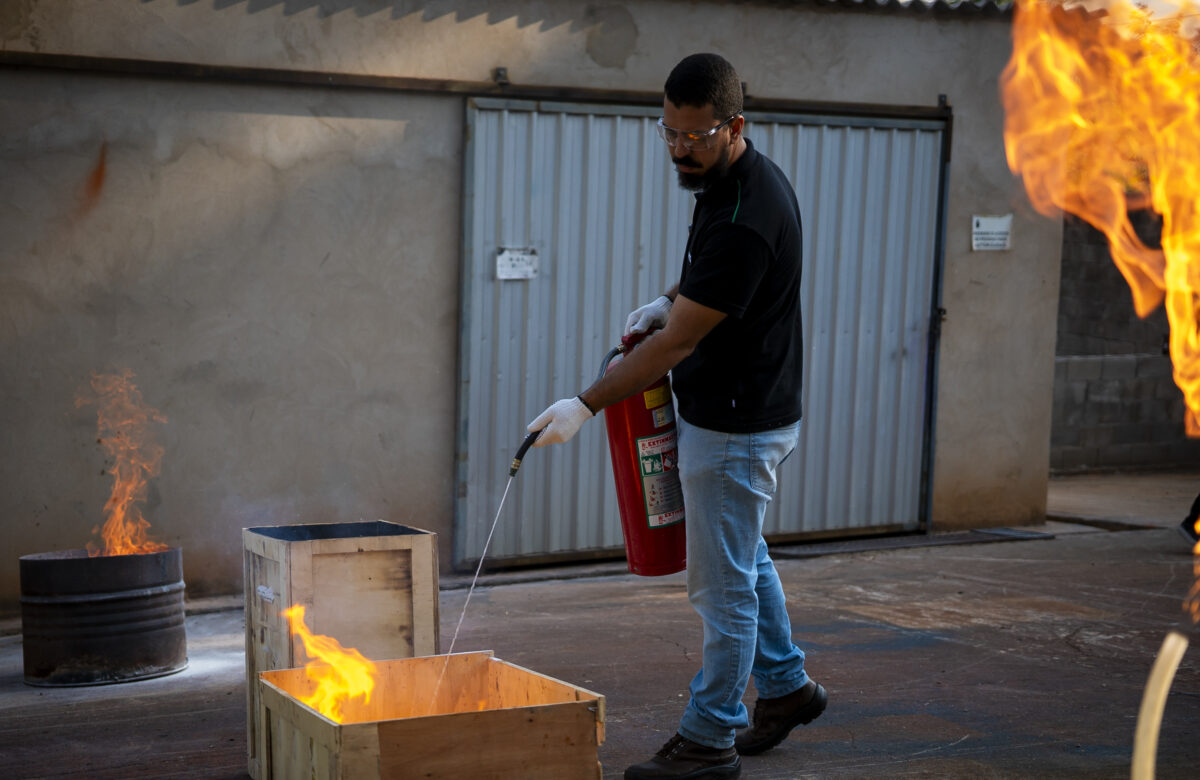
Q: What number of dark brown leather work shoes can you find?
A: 2